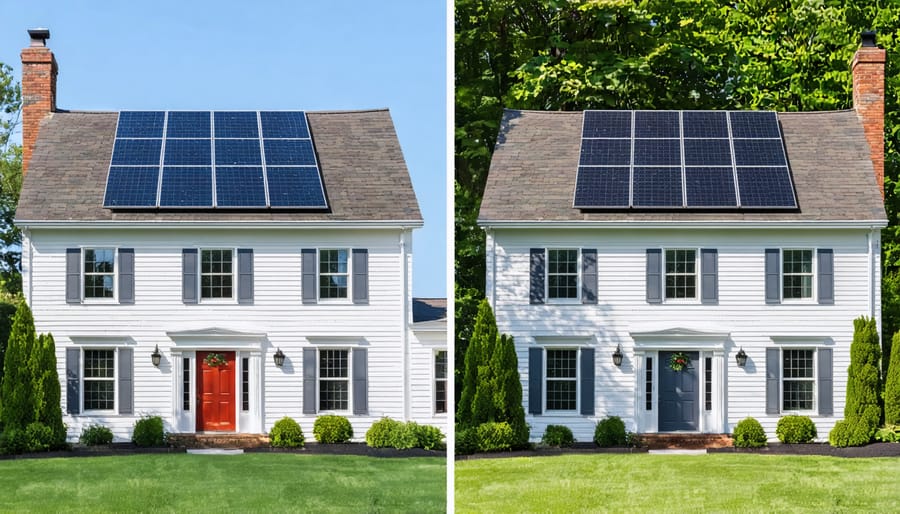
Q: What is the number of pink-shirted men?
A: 0